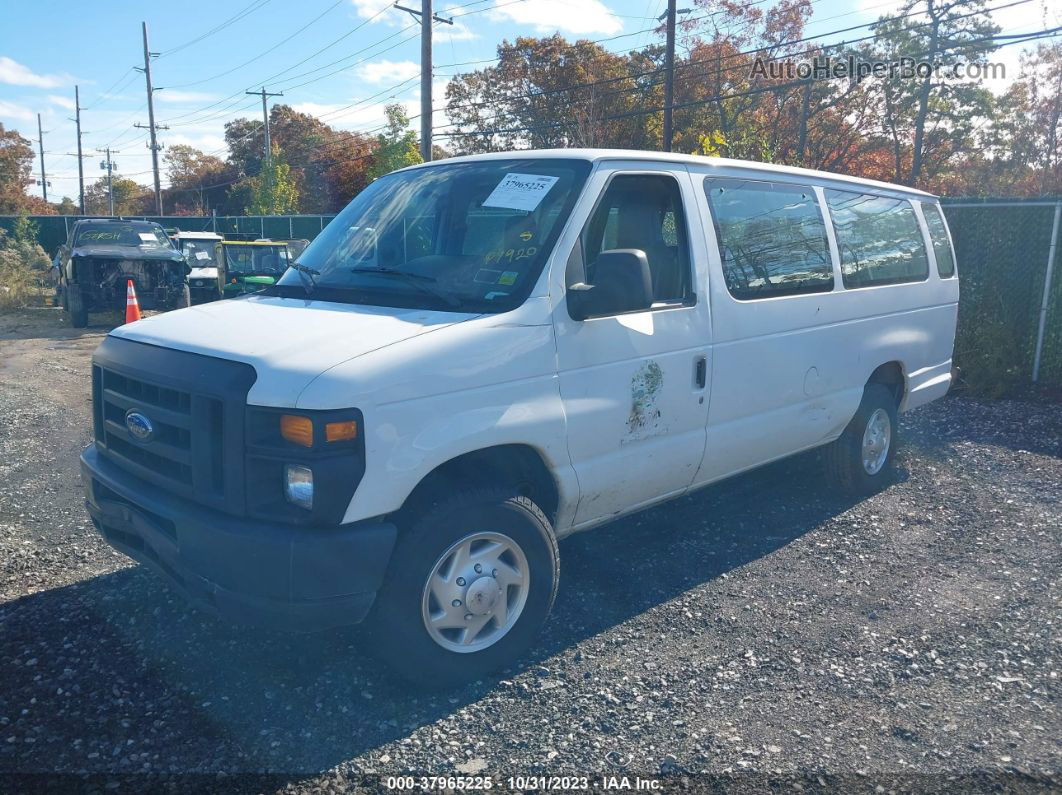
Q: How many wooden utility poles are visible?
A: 7